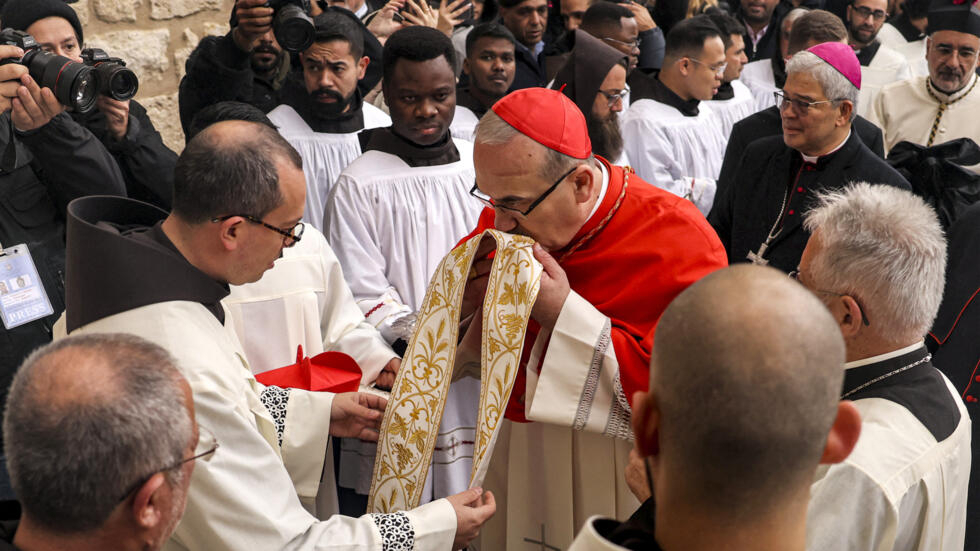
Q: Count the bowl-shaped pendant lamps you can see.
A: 0